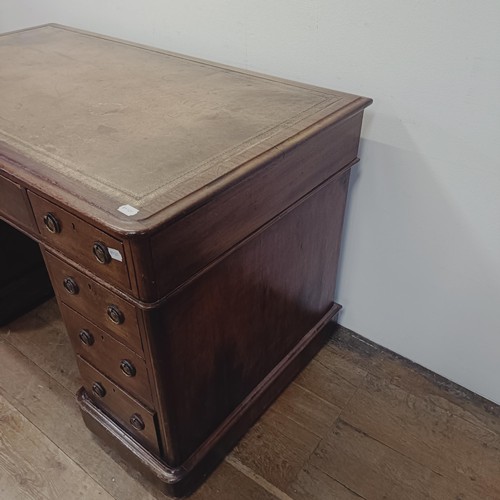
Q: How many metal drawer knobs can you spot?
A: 8